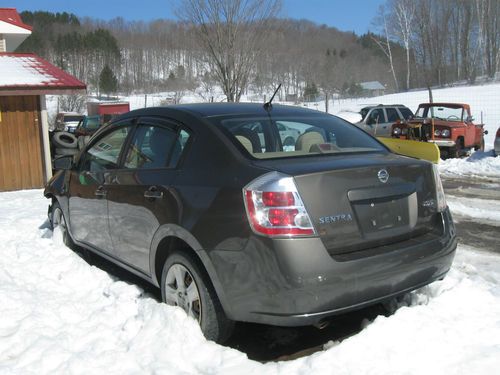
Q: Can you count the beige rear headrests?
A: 2